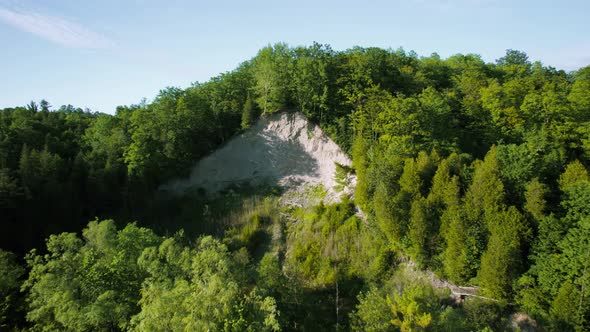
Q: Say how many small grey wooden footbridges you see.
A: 1